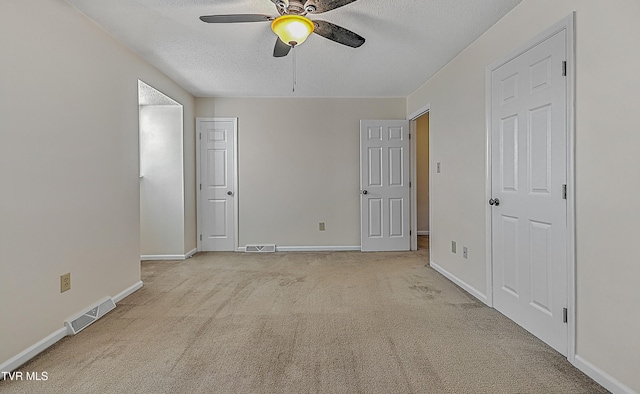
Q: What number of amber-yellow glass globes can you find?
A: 1